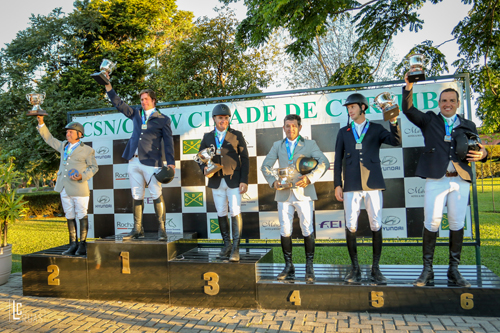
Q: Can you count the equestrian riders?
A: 6